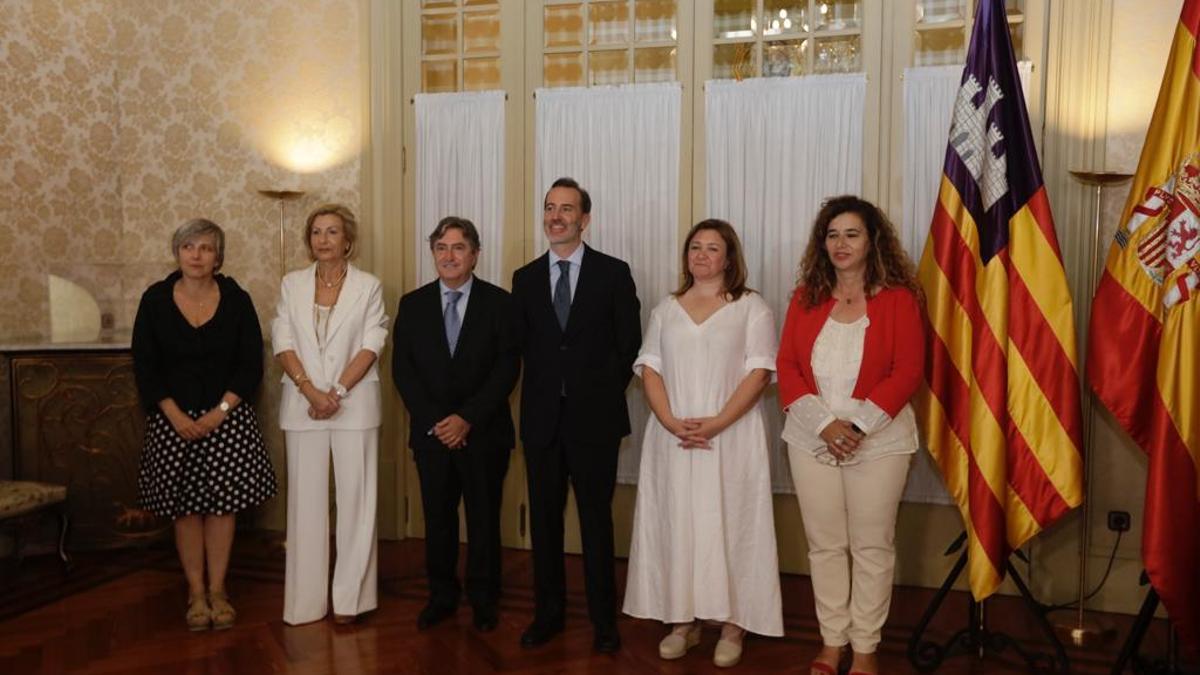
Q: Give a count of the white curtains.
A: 4